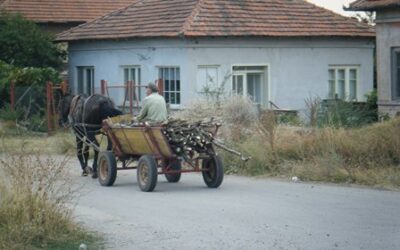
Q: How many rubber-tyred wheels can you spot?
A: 4